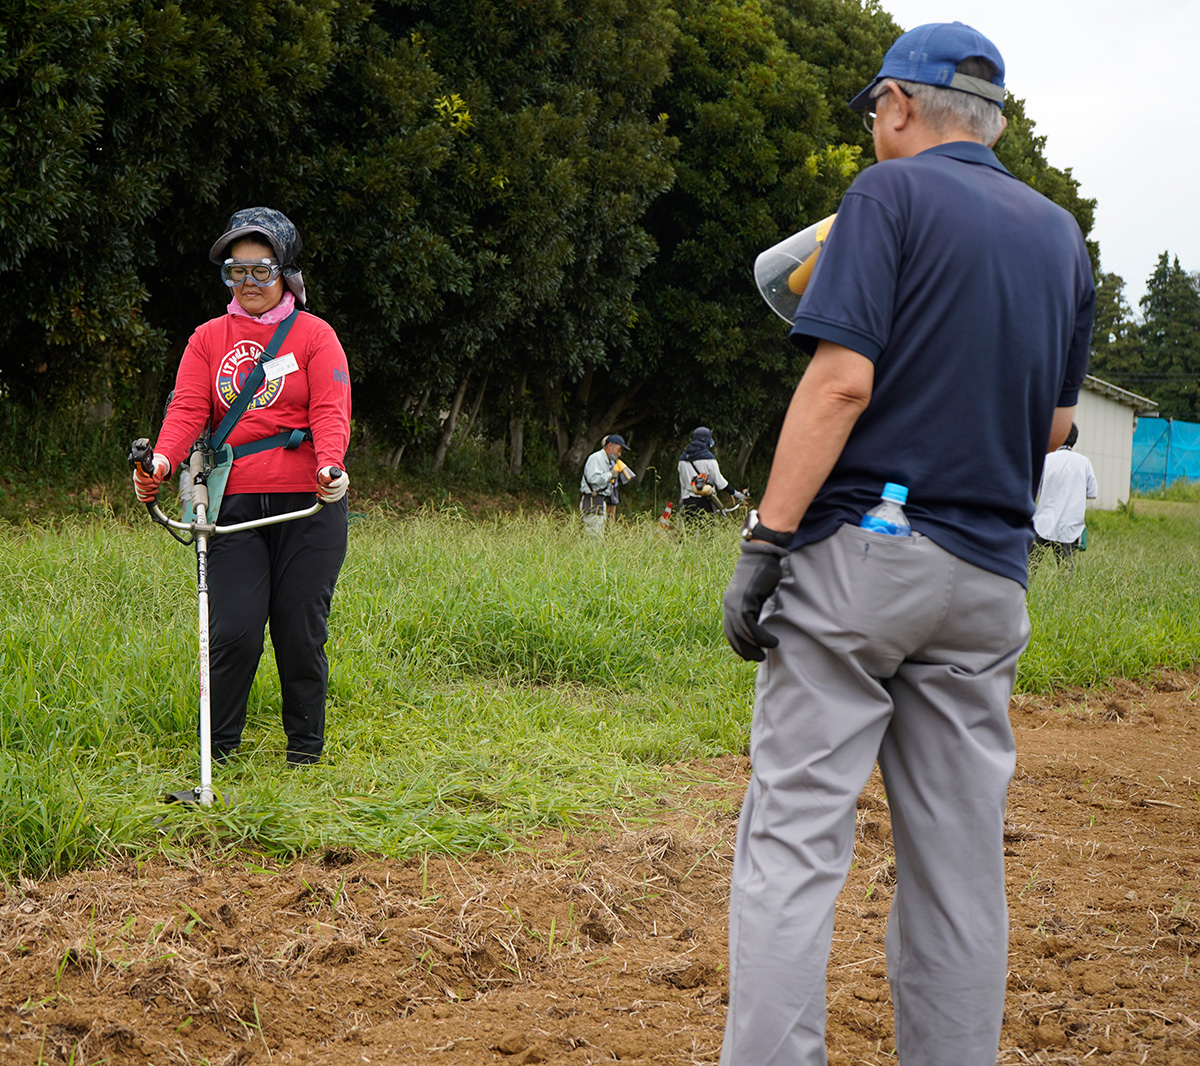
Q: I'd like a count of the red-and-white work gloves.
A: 2